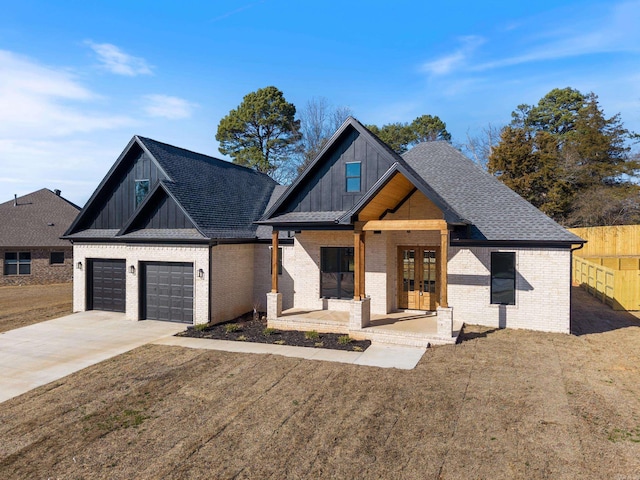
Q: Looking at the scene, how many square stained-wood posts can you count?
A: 4